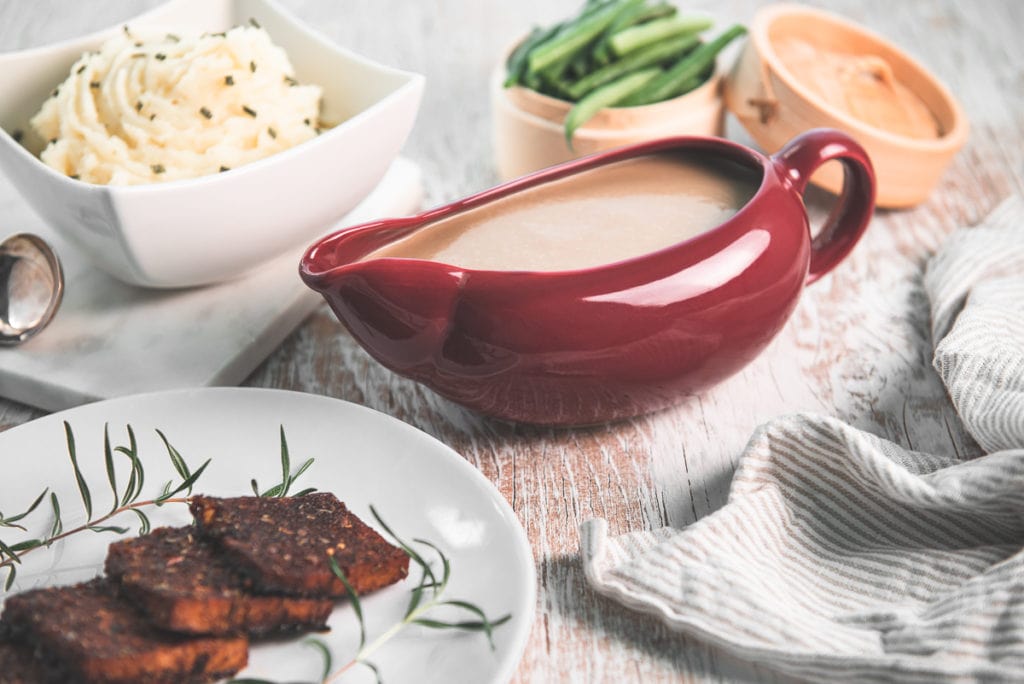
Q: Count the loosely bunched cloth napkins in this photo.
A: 1